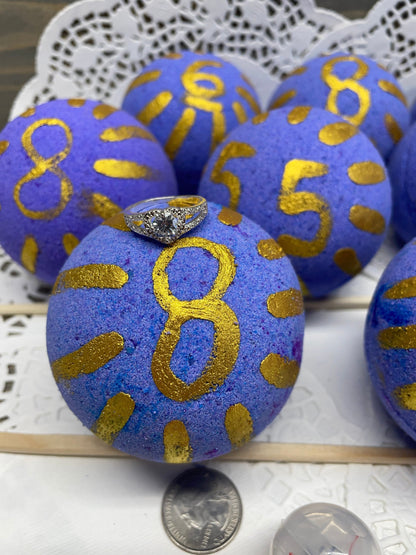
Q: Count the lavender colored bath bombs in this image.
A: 7